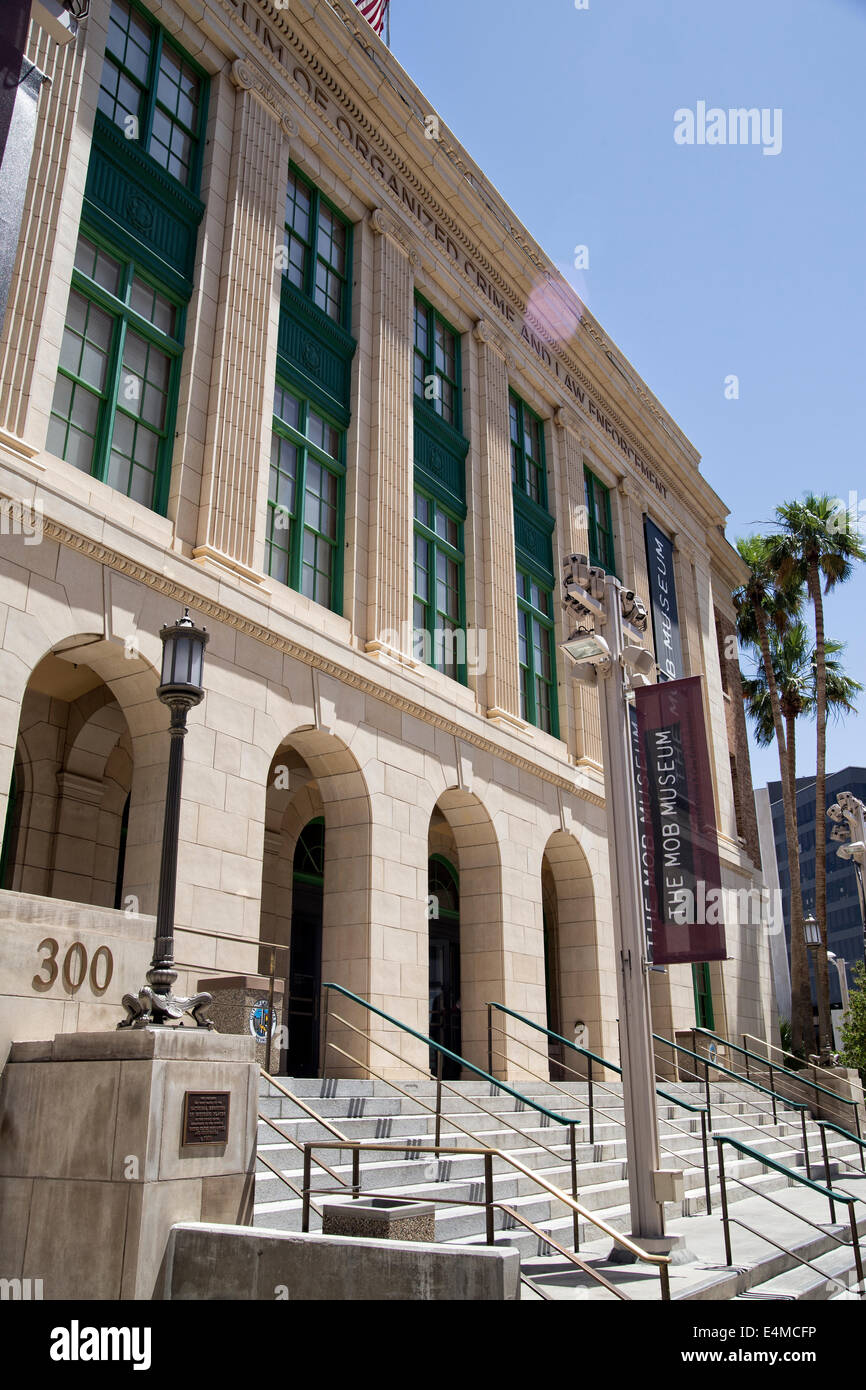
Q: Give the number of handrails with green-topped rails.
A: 6